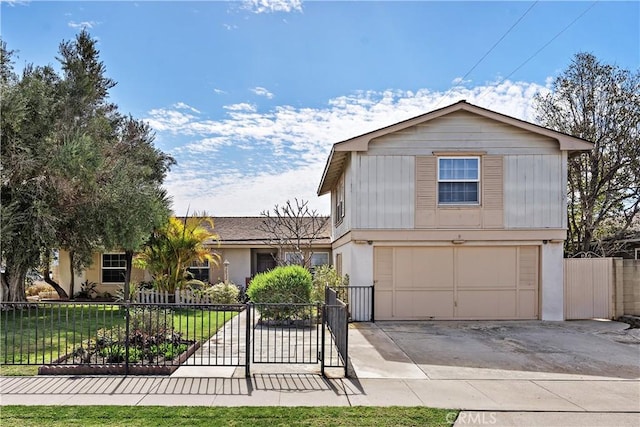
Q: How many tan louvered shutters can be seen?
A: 2